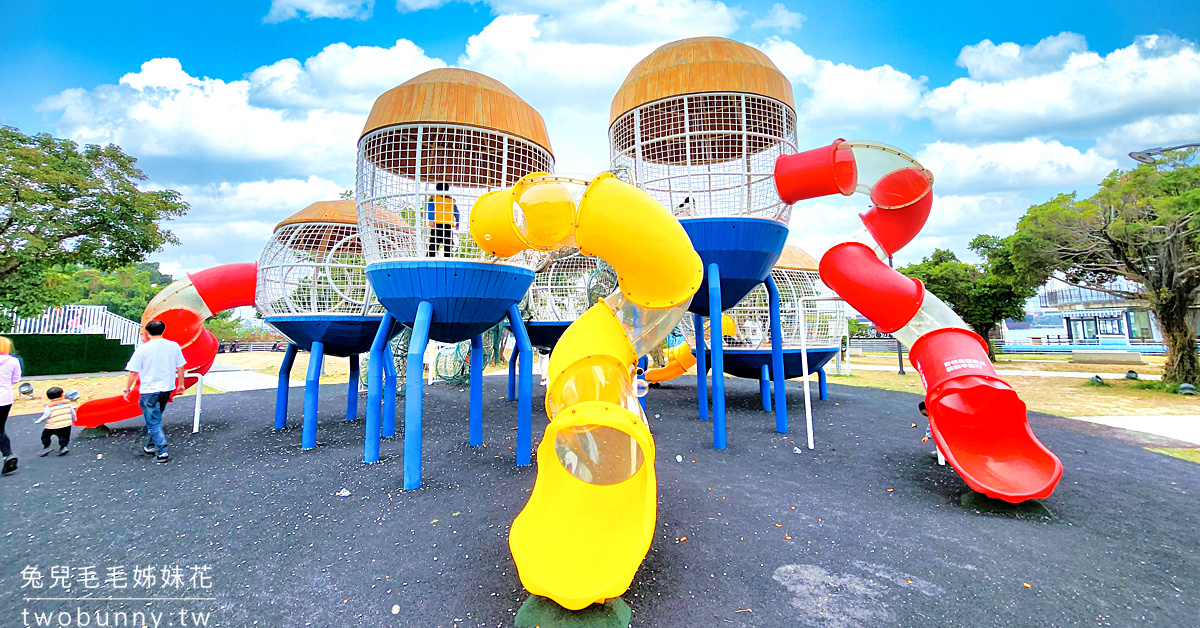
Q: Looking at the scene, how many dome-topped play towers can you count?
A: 5